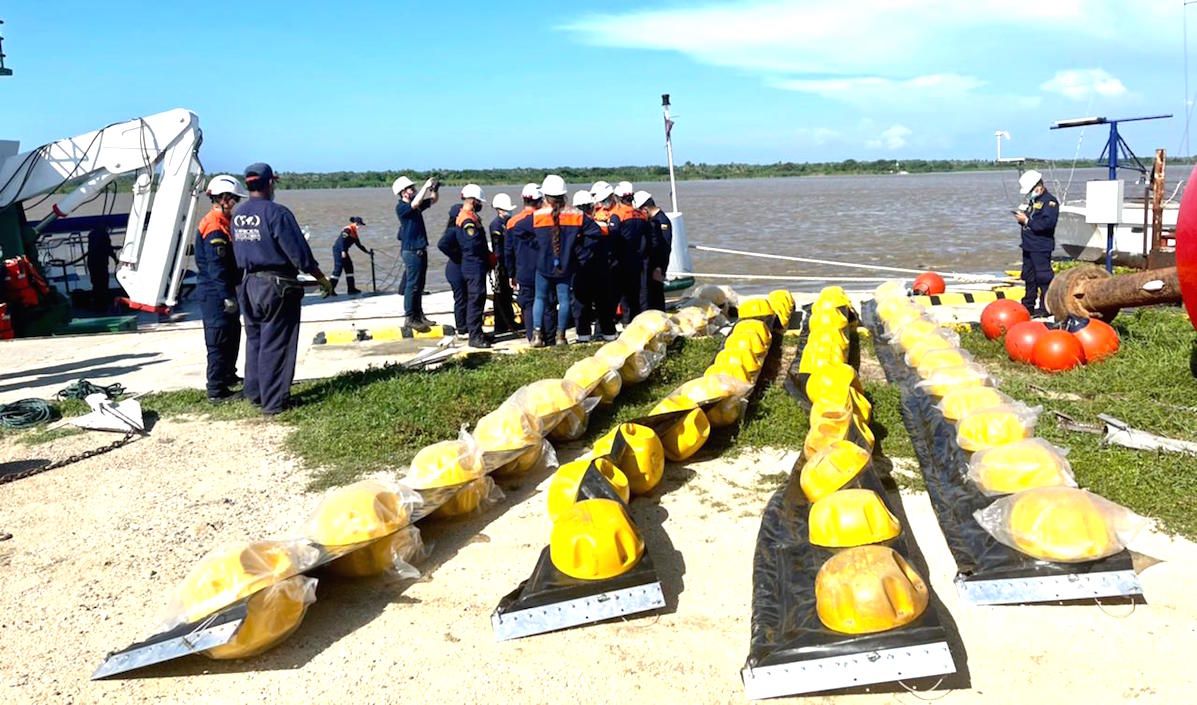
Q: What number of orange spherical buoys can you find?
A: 5